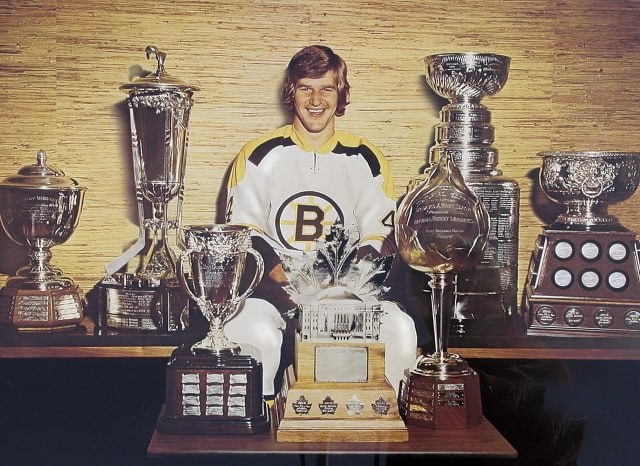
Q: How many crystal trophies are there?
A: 0